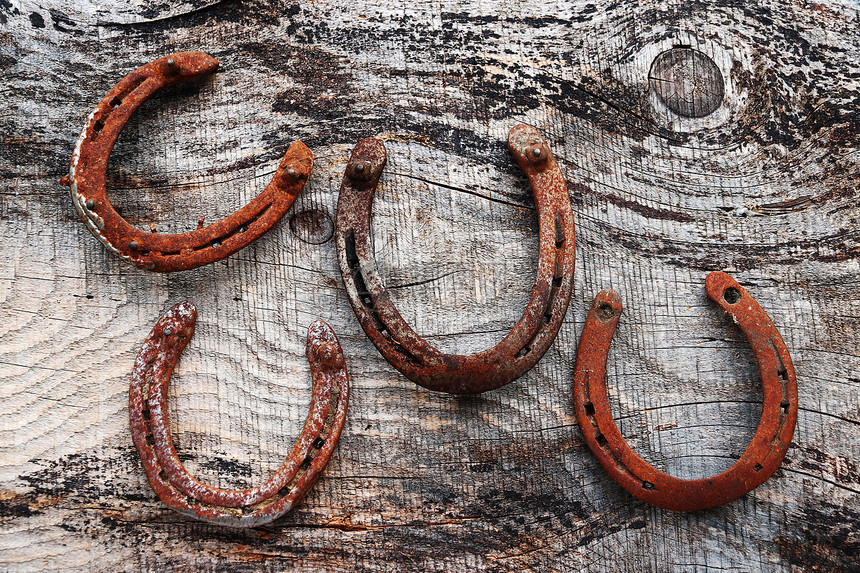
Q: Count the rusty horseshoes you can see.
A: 4